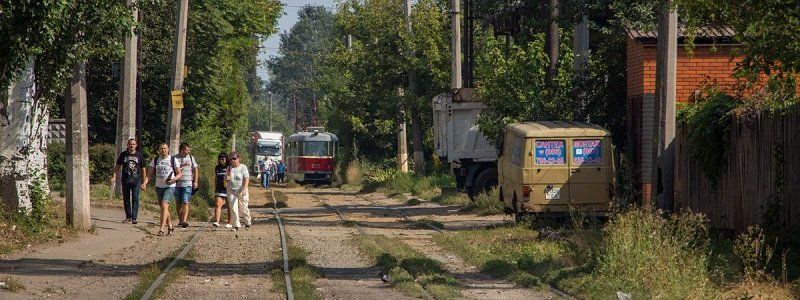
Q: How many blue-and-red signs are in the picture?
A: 2